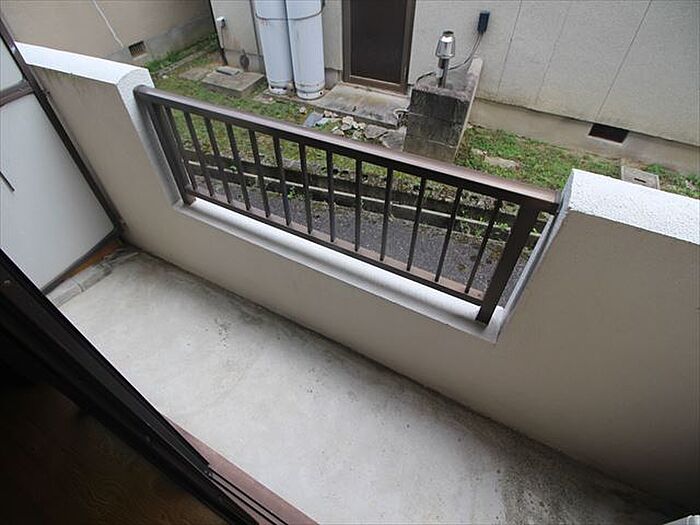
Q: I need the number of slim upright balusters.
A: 13